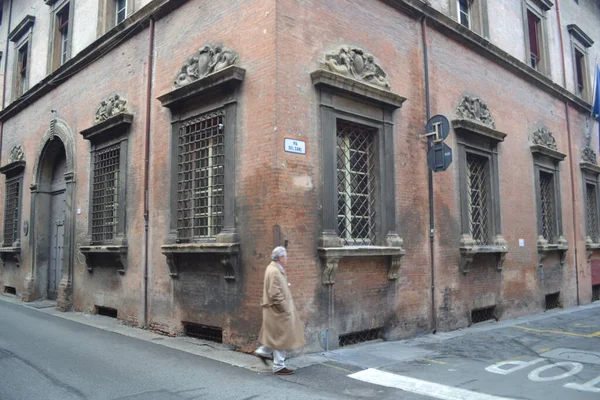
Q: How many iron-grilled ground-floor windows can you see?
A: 7